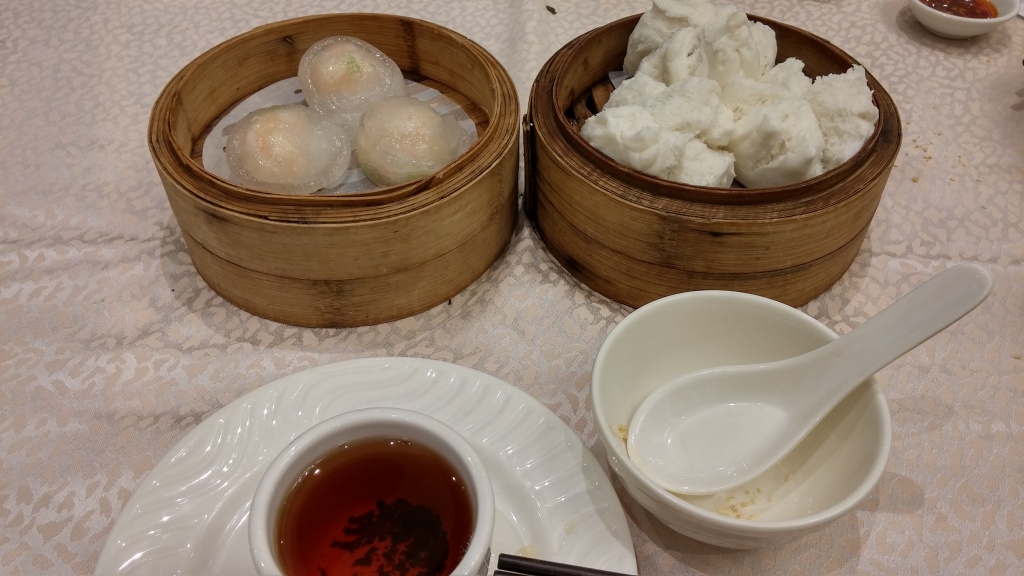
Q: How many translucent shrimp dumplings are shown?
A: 3